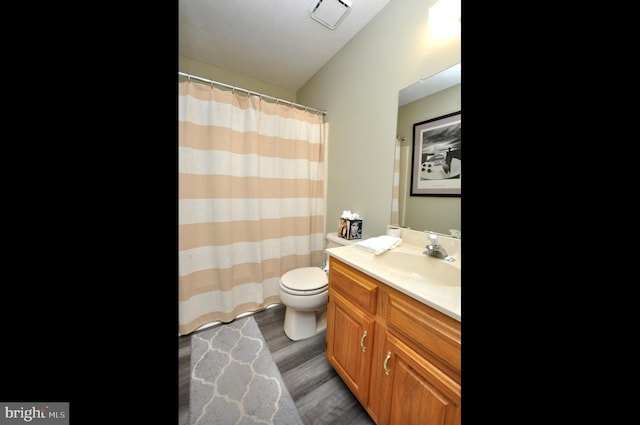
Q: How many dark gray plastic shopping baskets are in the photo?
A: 0